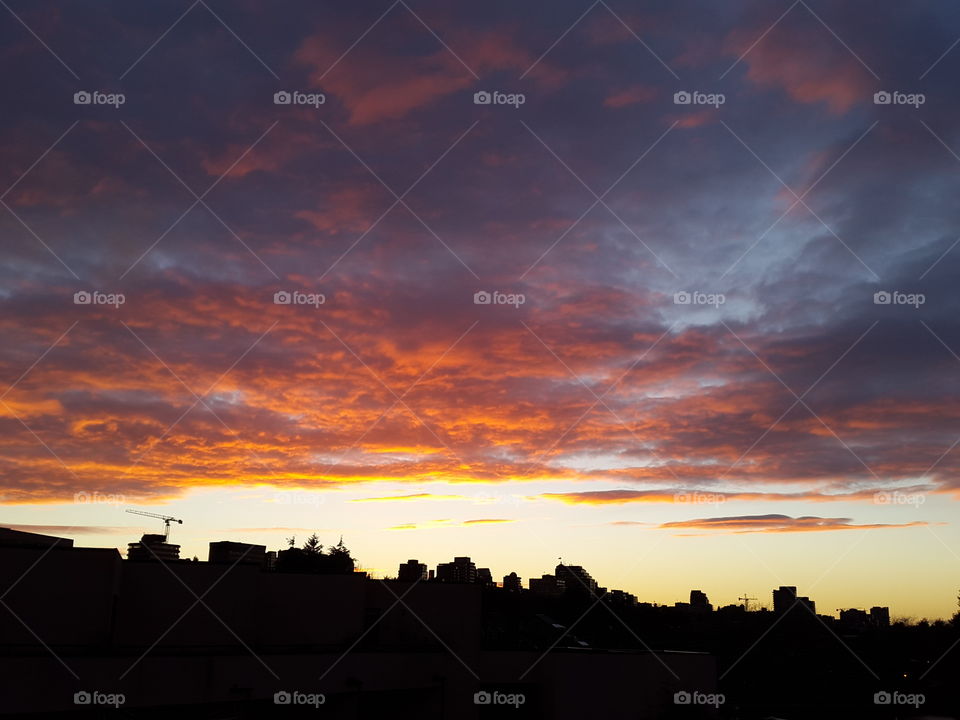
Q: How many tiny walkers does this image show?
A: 0